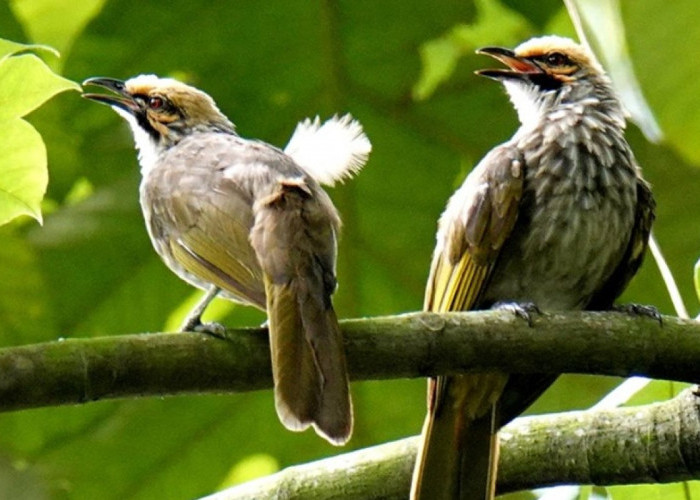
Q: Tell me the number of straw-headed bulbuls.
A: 2